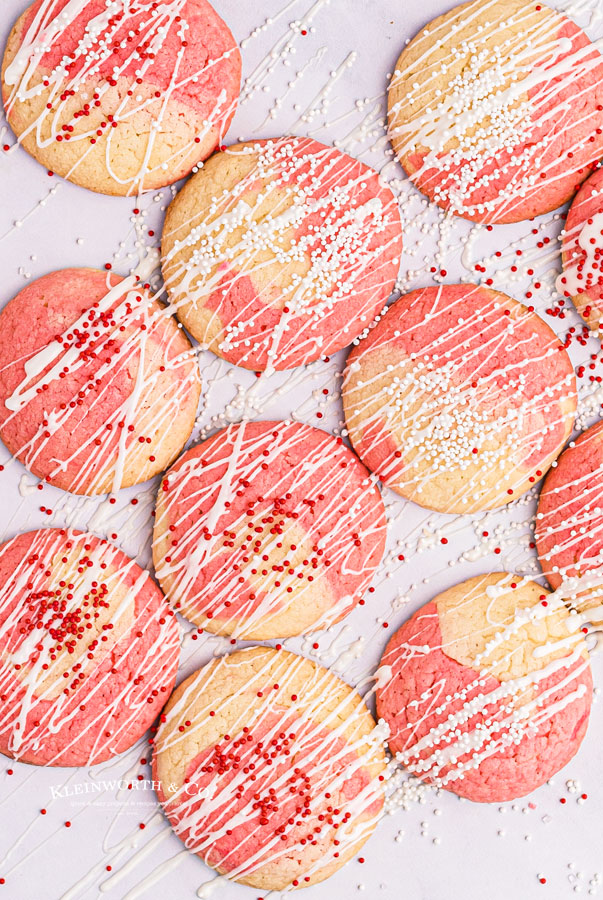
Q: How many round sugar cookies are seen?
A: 11